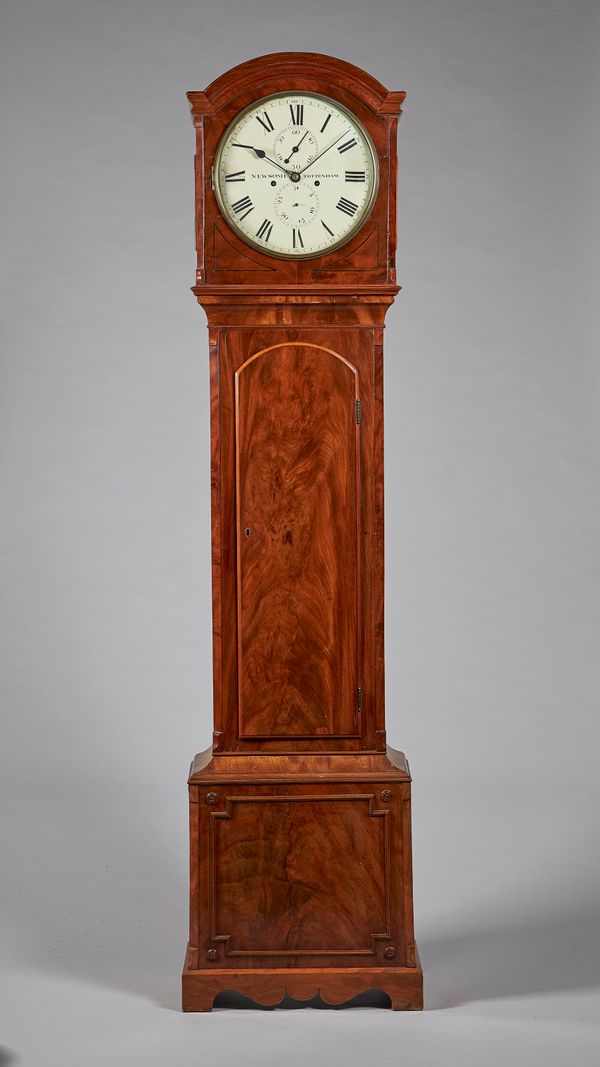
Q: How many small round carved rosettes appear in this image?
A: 4